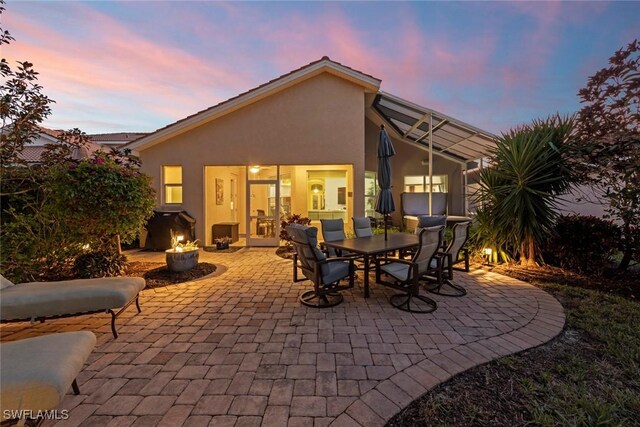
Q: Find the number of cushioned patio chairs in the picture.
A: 6